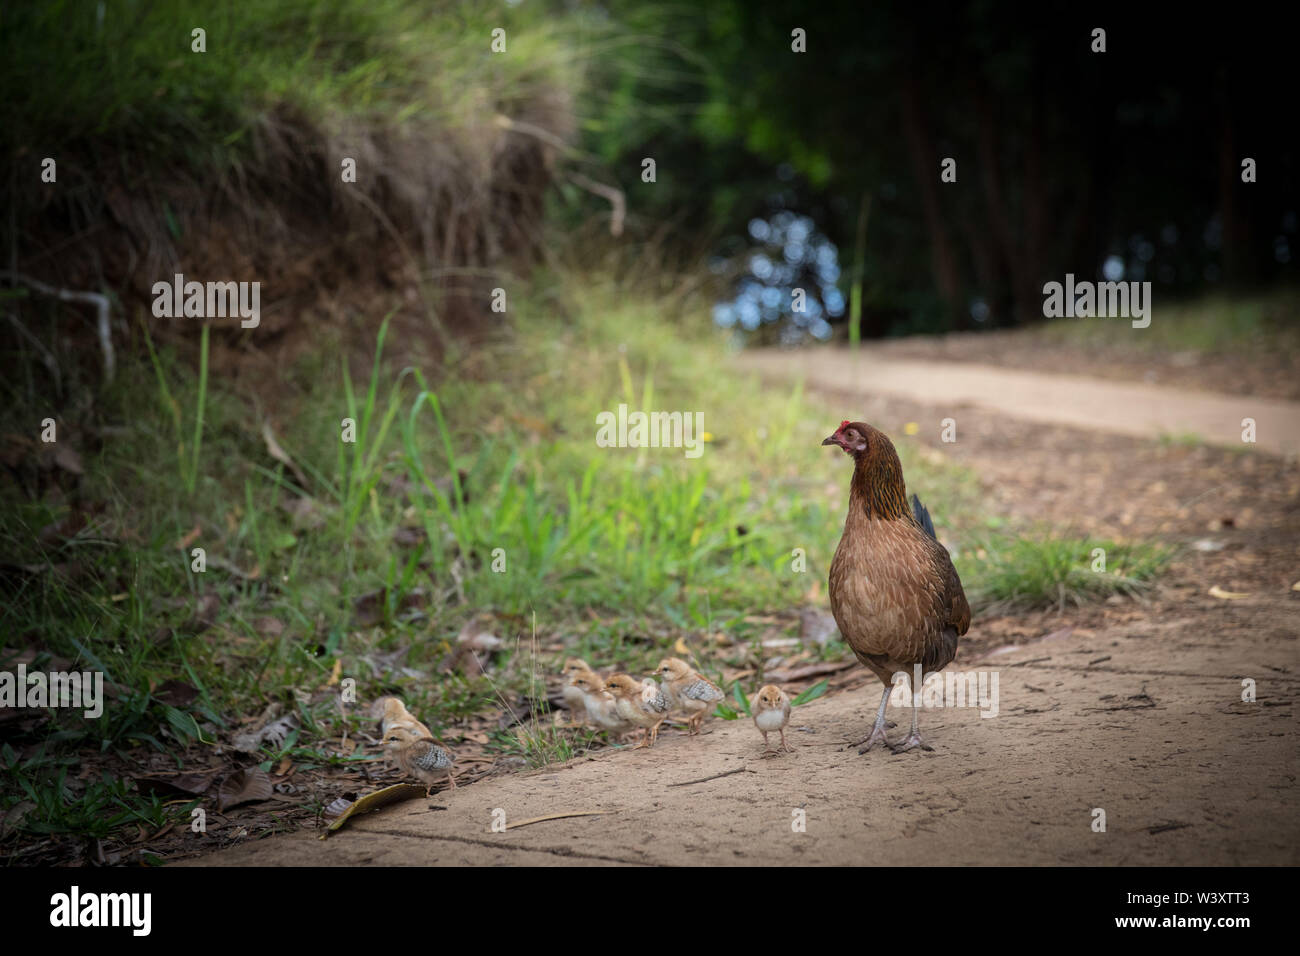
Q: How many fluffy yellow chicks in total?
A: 7